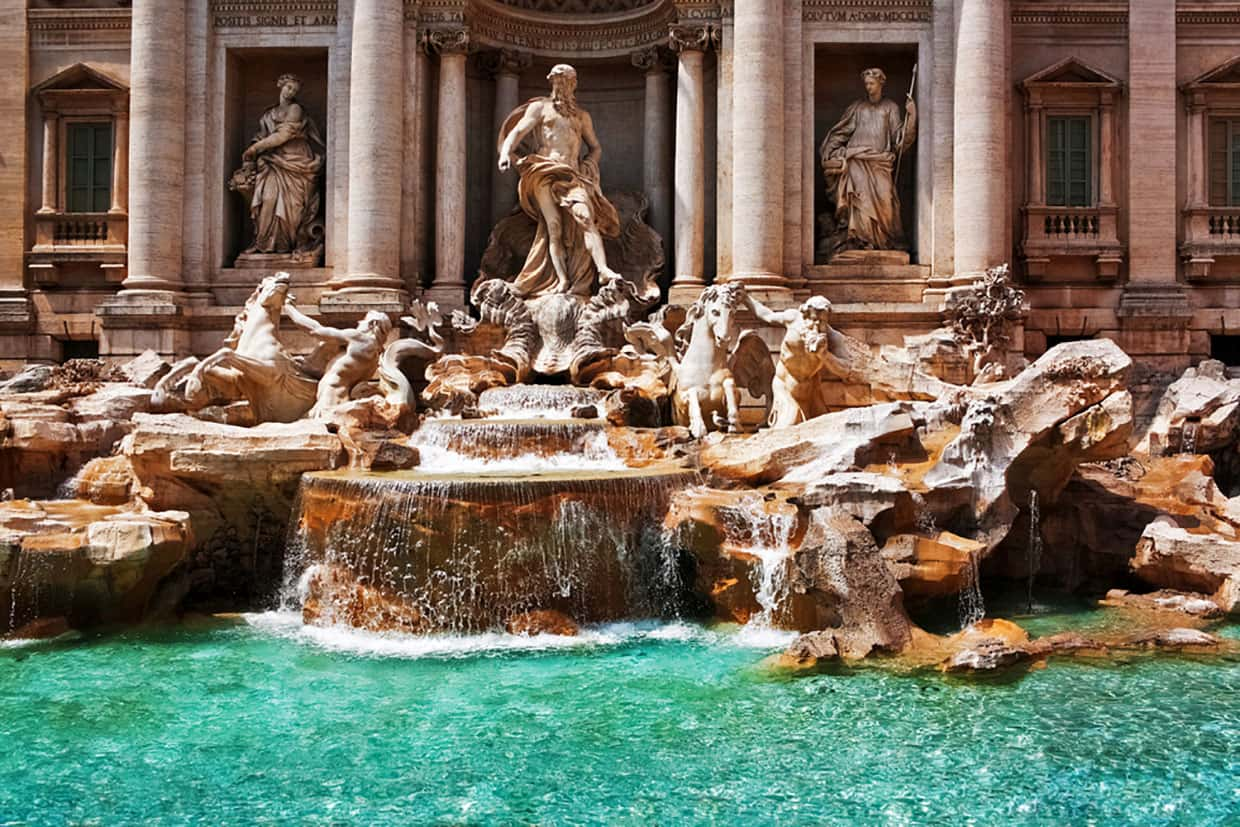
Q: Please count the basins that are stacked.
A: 3